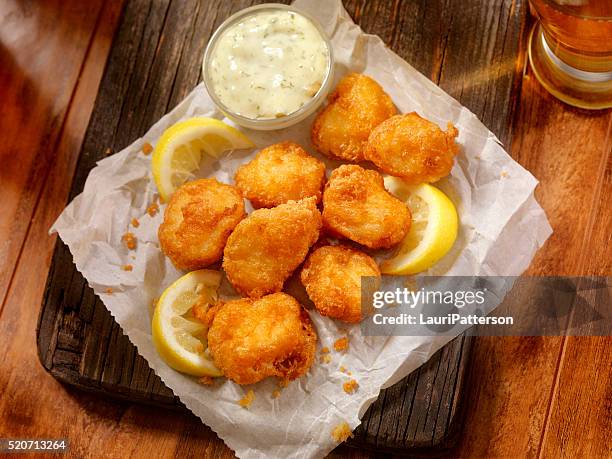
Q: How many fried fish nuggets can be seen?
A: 8